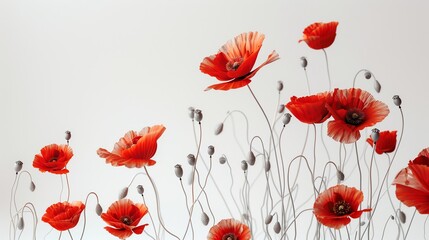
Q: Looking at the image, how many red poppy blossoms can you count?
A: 12